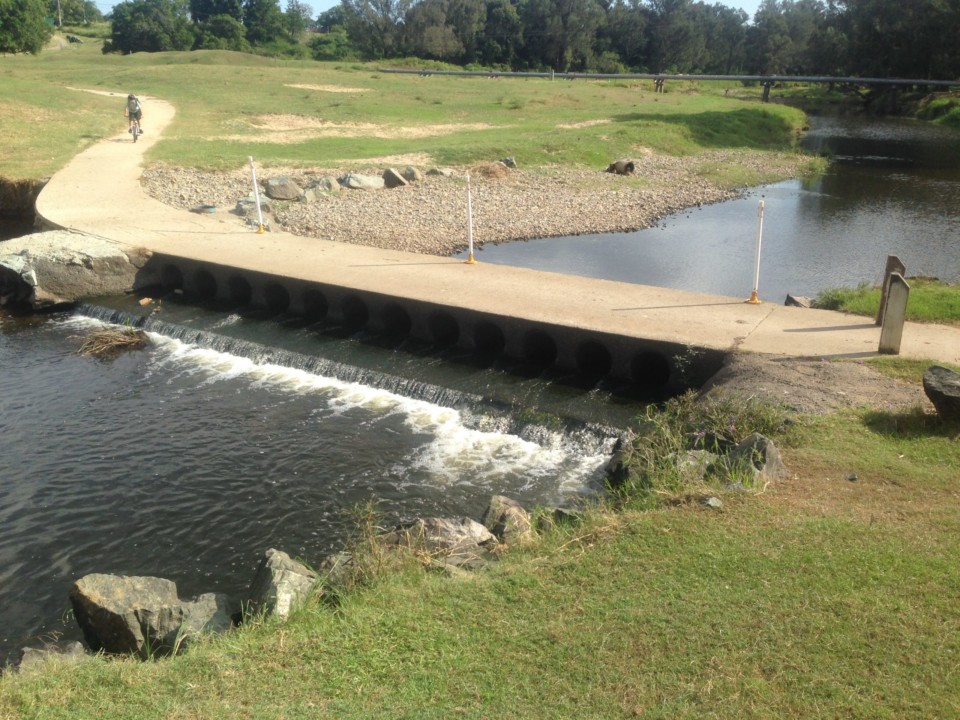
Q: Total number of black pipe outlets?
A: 12